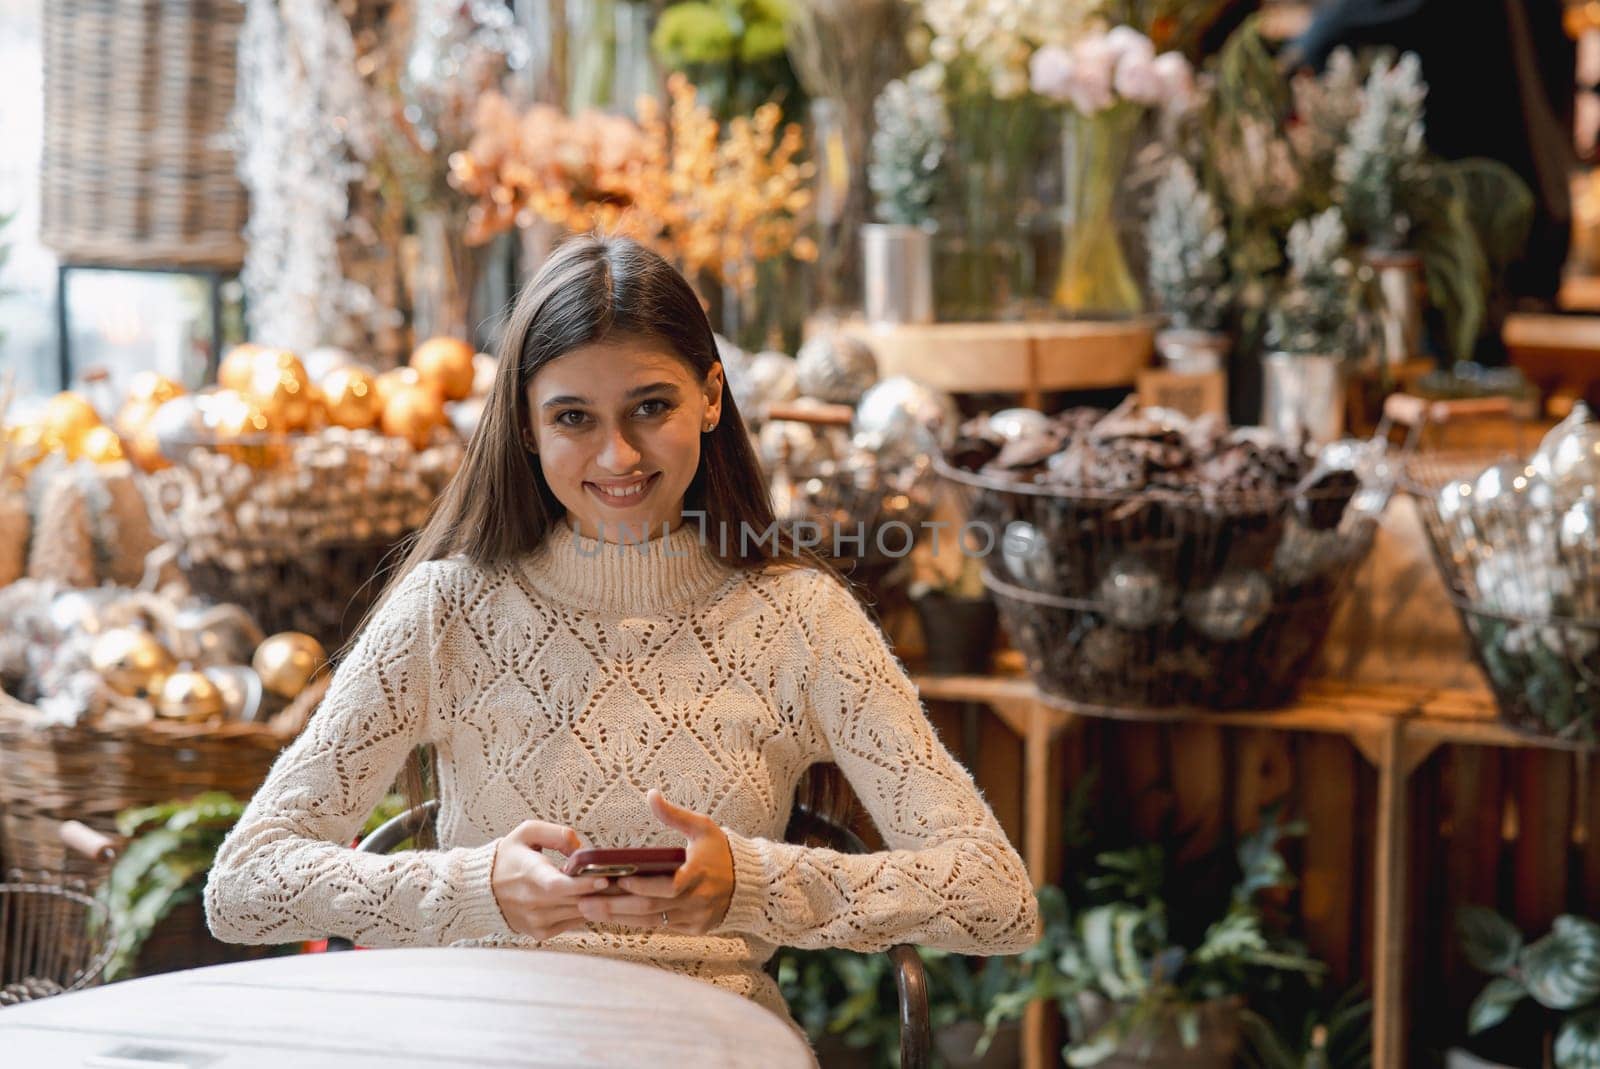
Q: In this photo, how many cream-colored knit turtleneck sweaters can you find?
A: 1